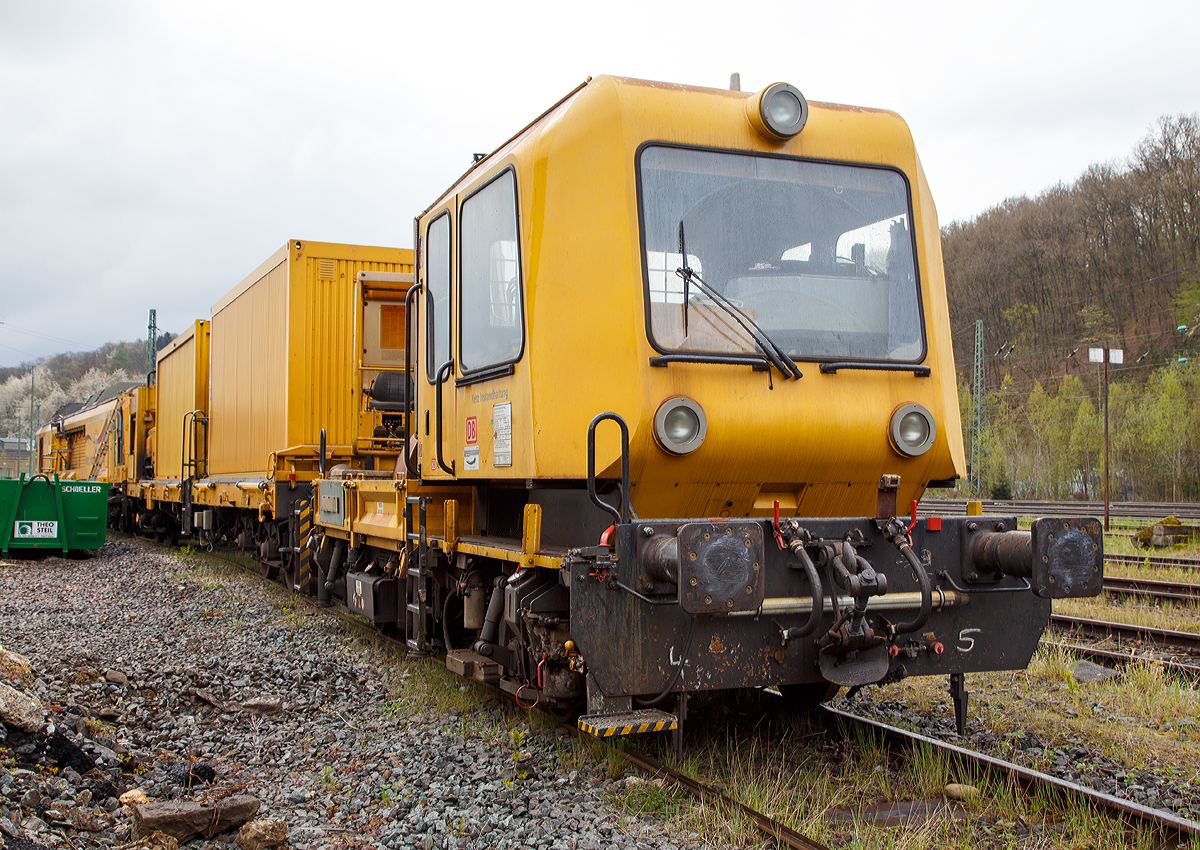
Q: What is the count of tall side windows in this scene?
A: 2